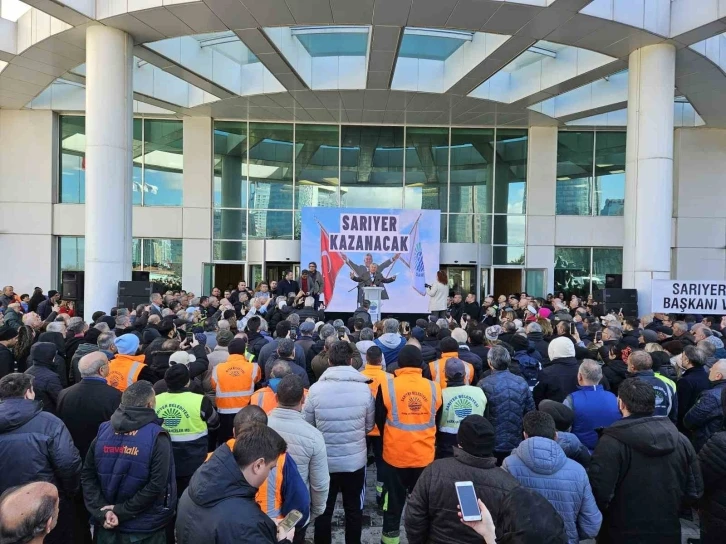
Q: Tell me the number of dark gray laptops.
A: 0